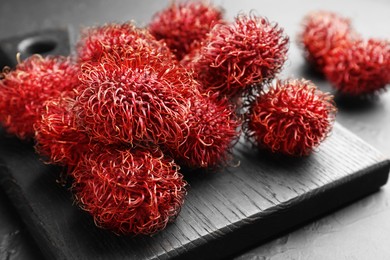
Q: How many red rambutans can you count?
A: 11